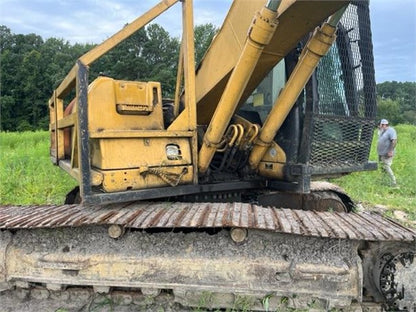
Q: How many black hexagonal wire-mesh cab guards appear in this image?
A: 1